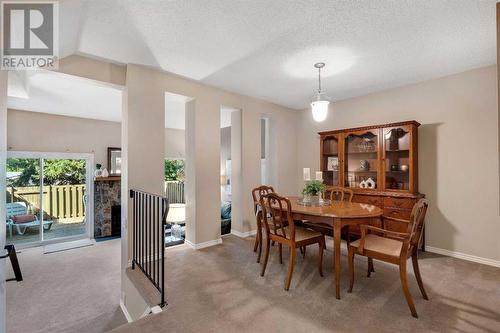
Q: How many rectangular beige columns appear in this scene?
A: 3